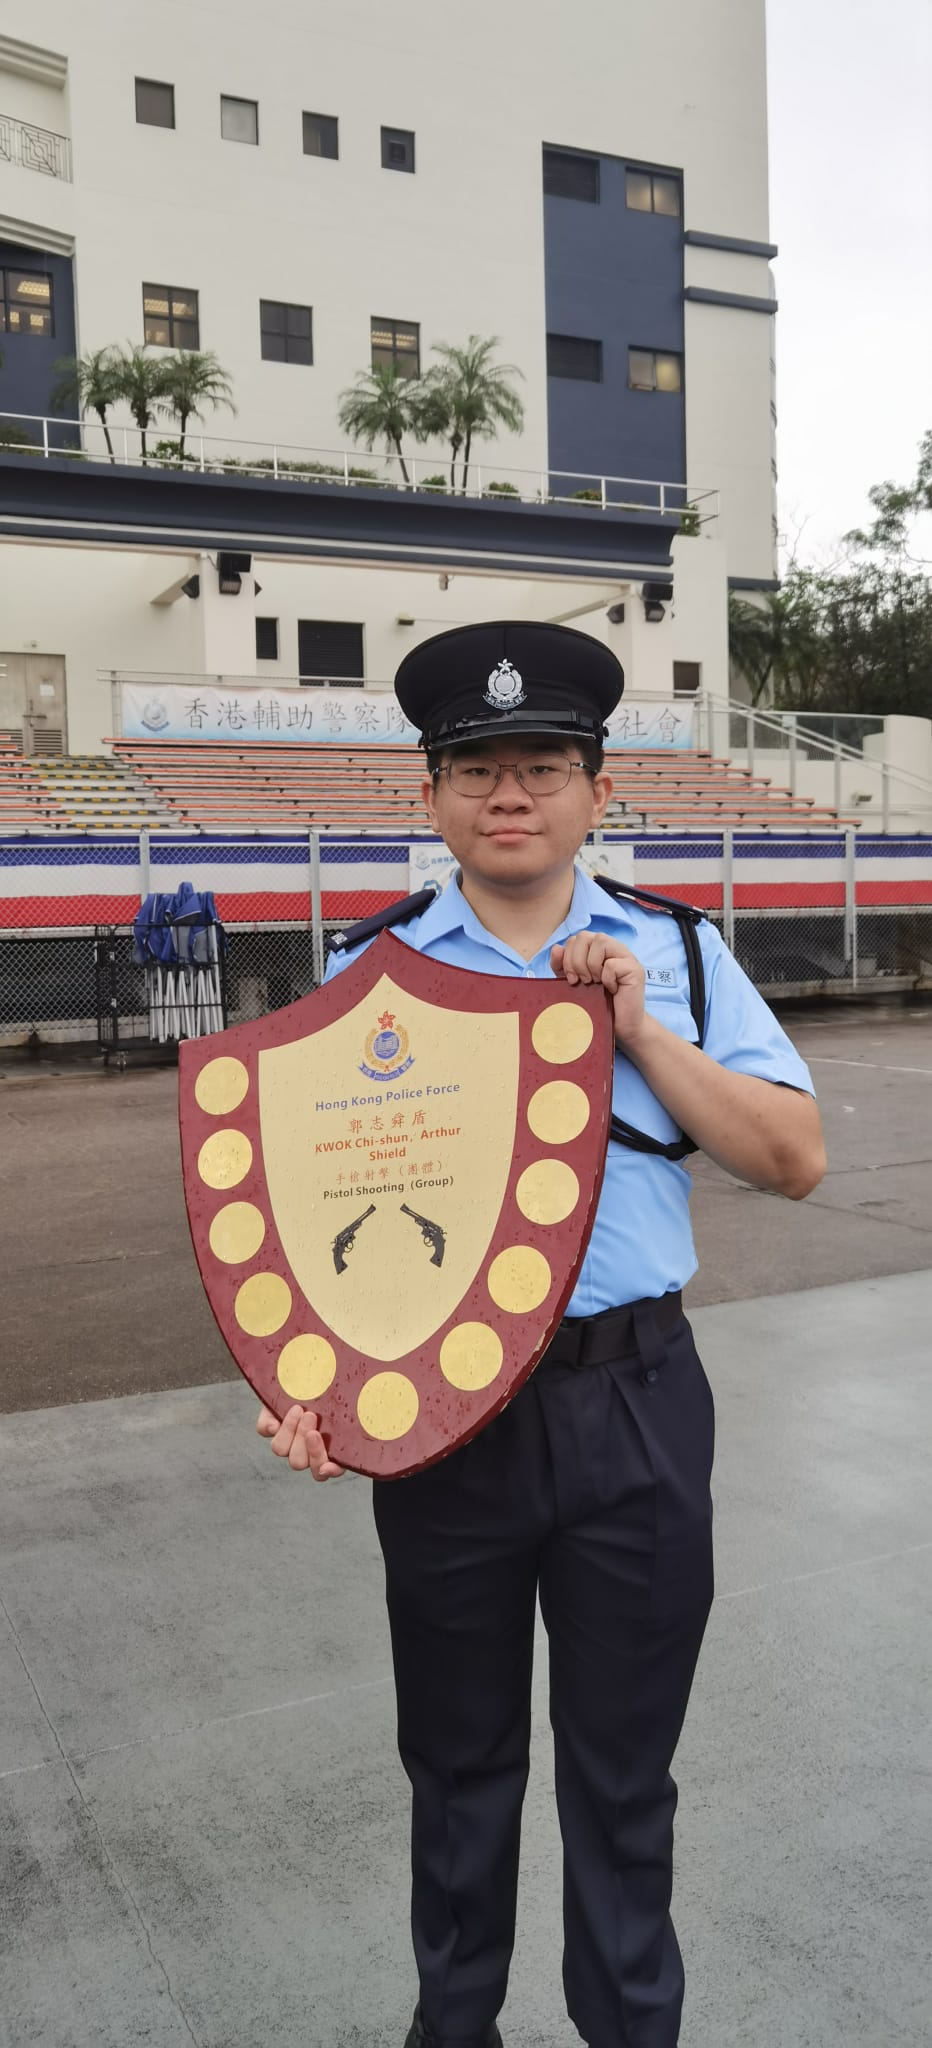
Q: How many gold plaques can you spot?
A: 11